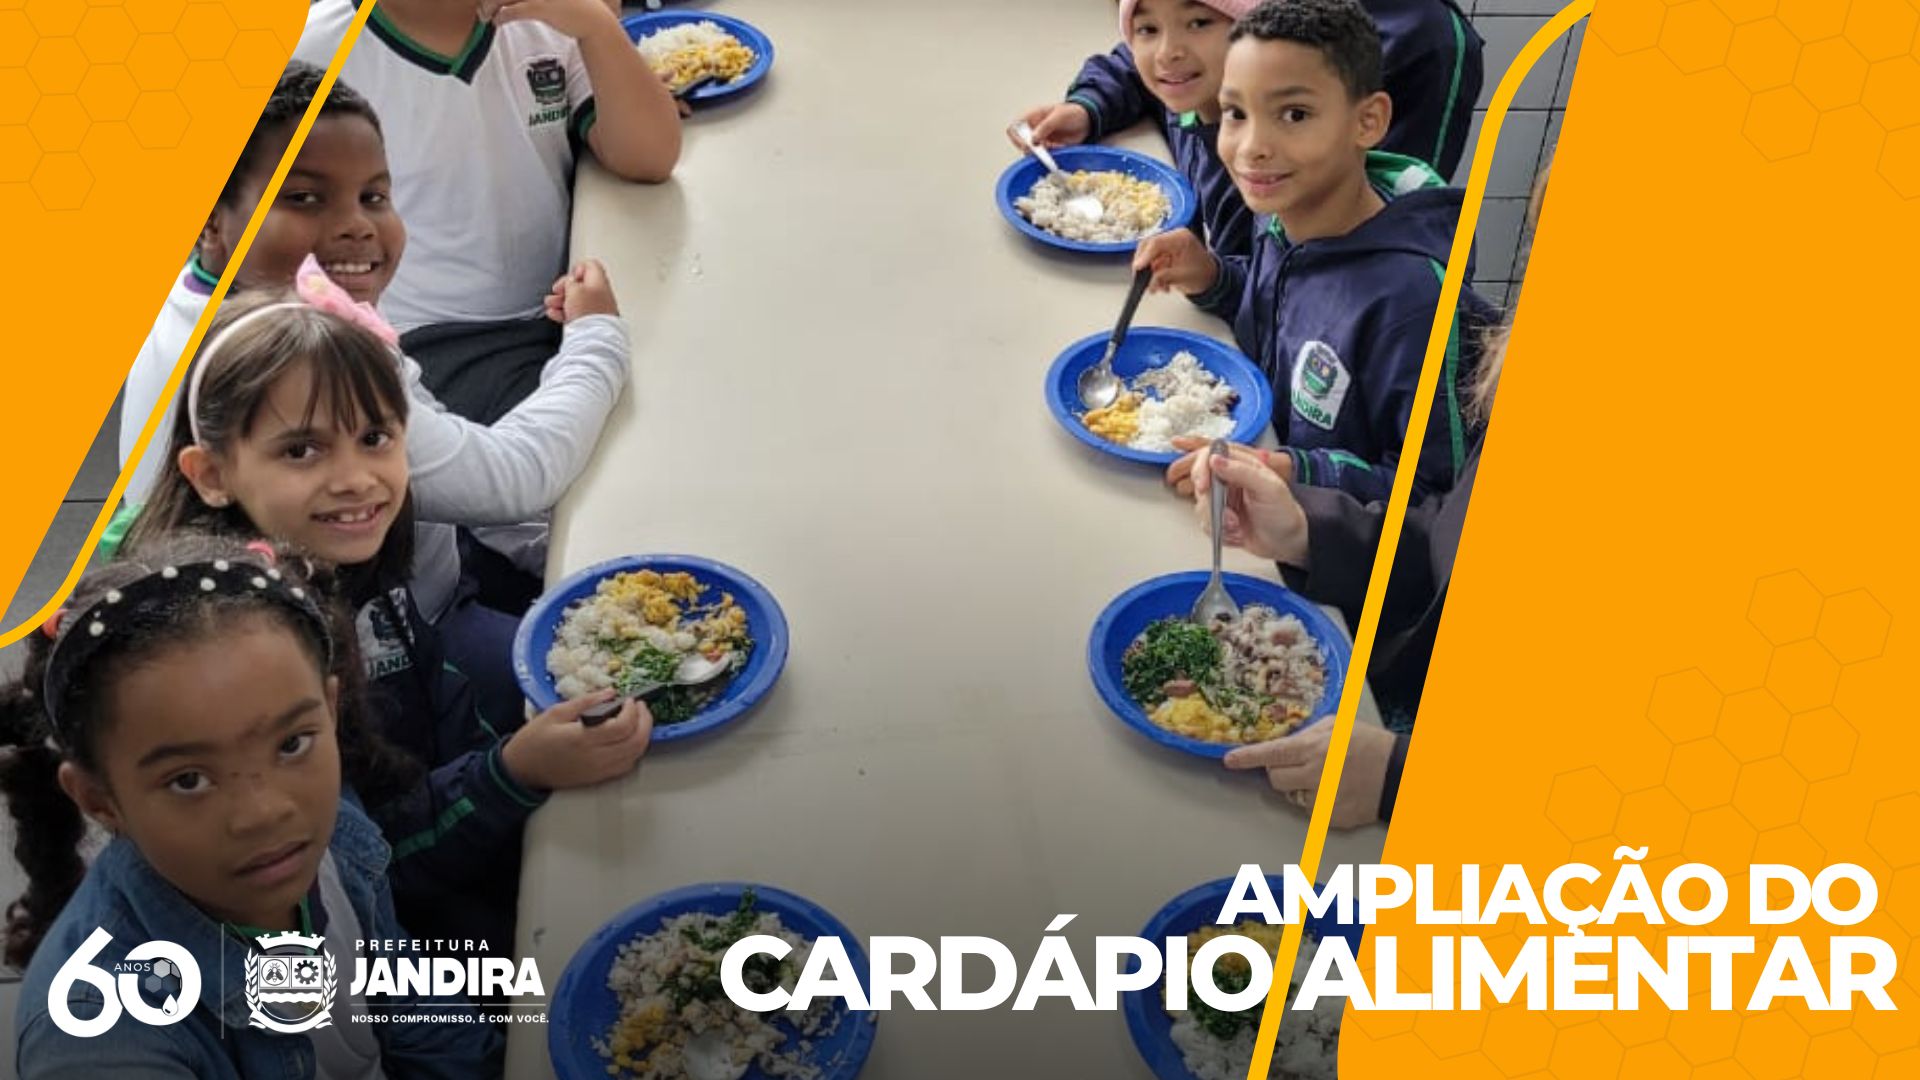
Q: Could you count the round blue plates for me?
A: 7